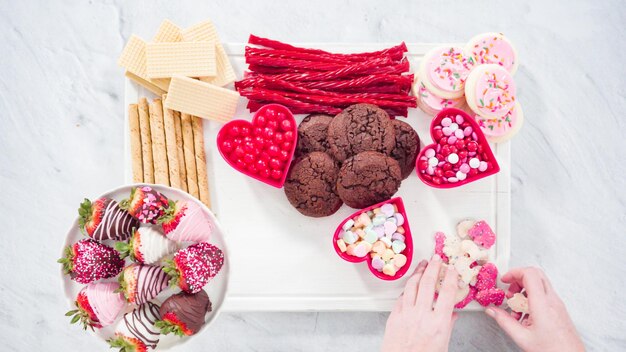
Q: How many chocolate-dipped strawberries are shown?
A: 10